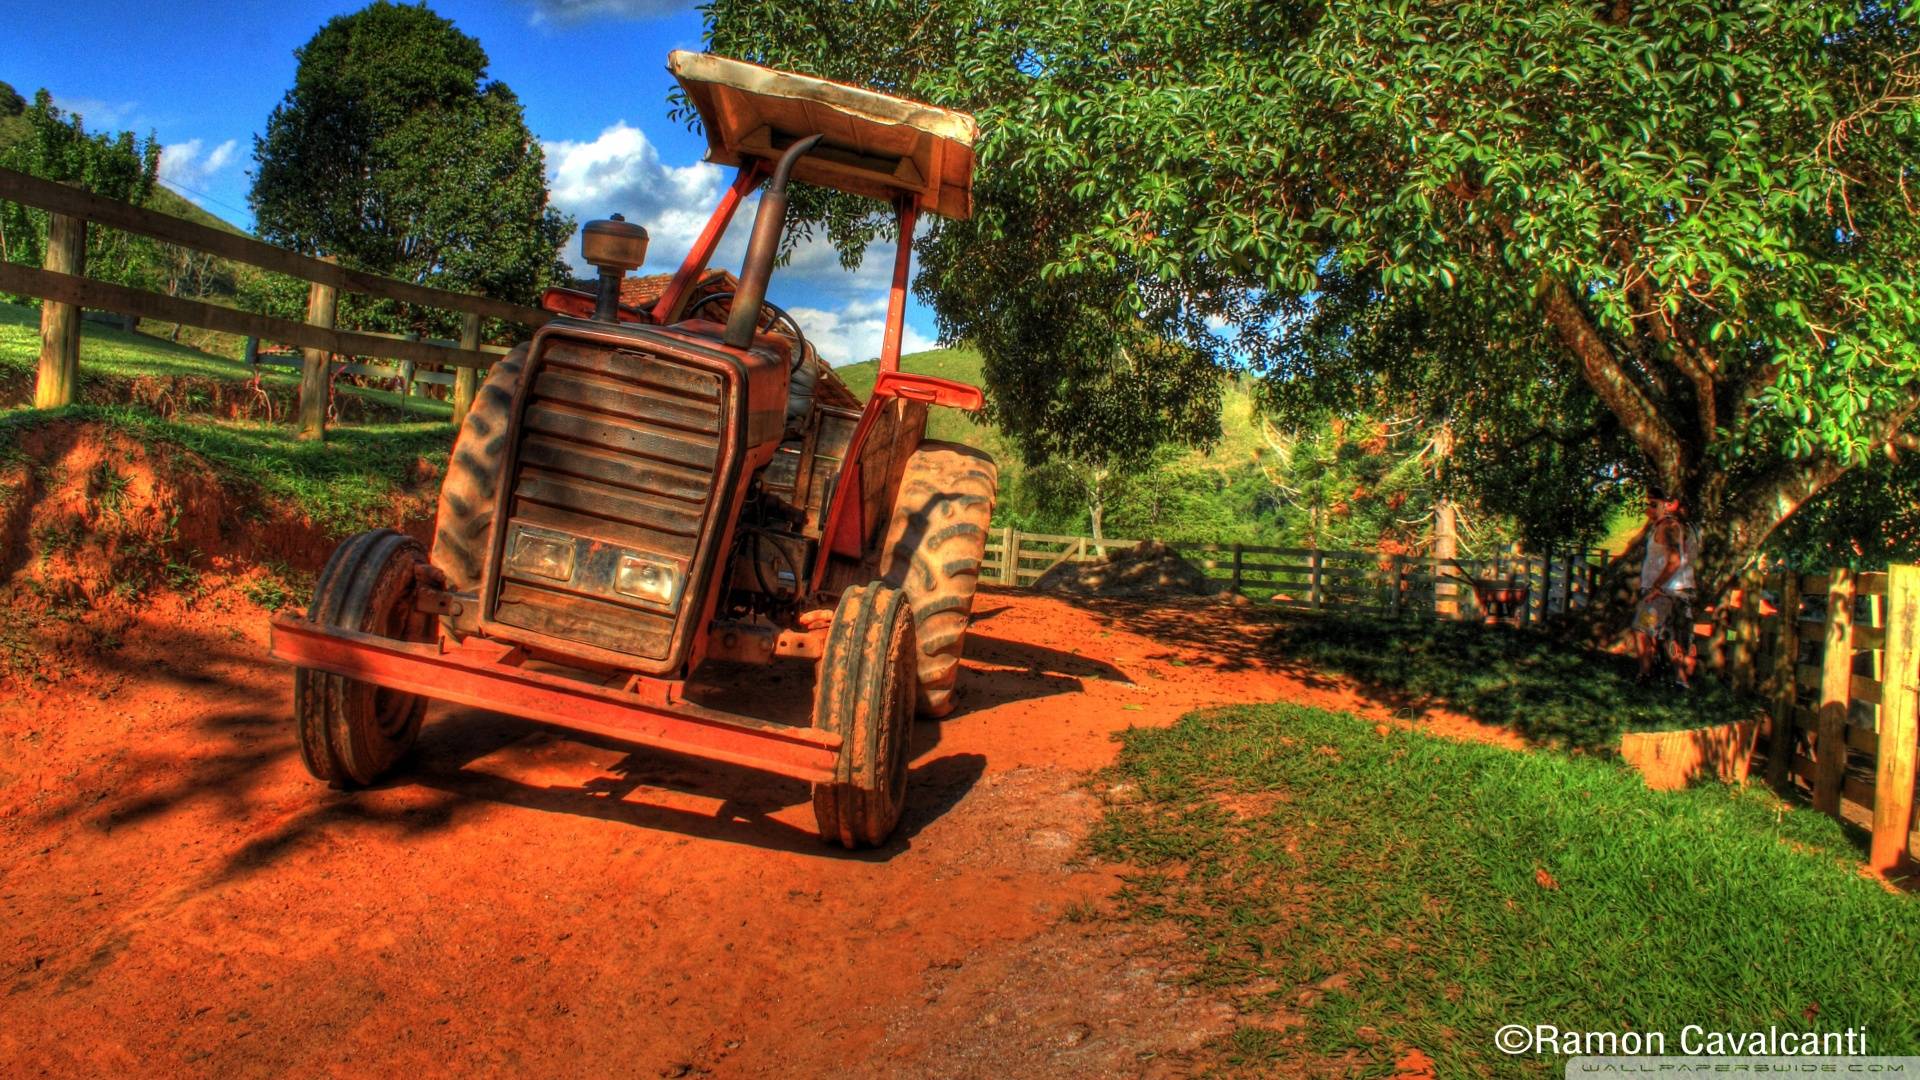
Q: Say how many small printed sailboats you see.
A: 0